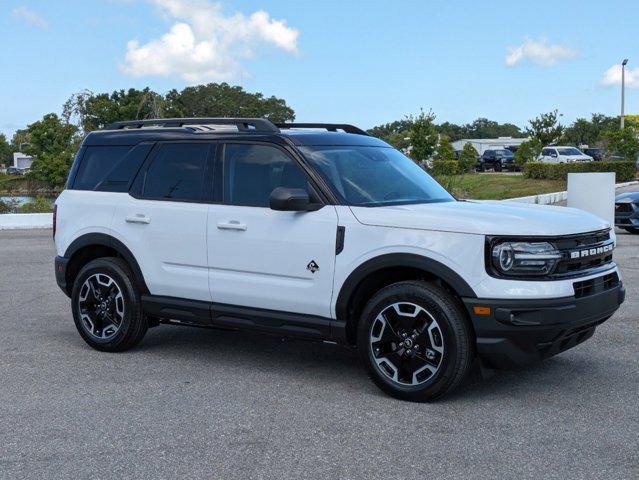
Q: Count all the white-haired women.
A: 0